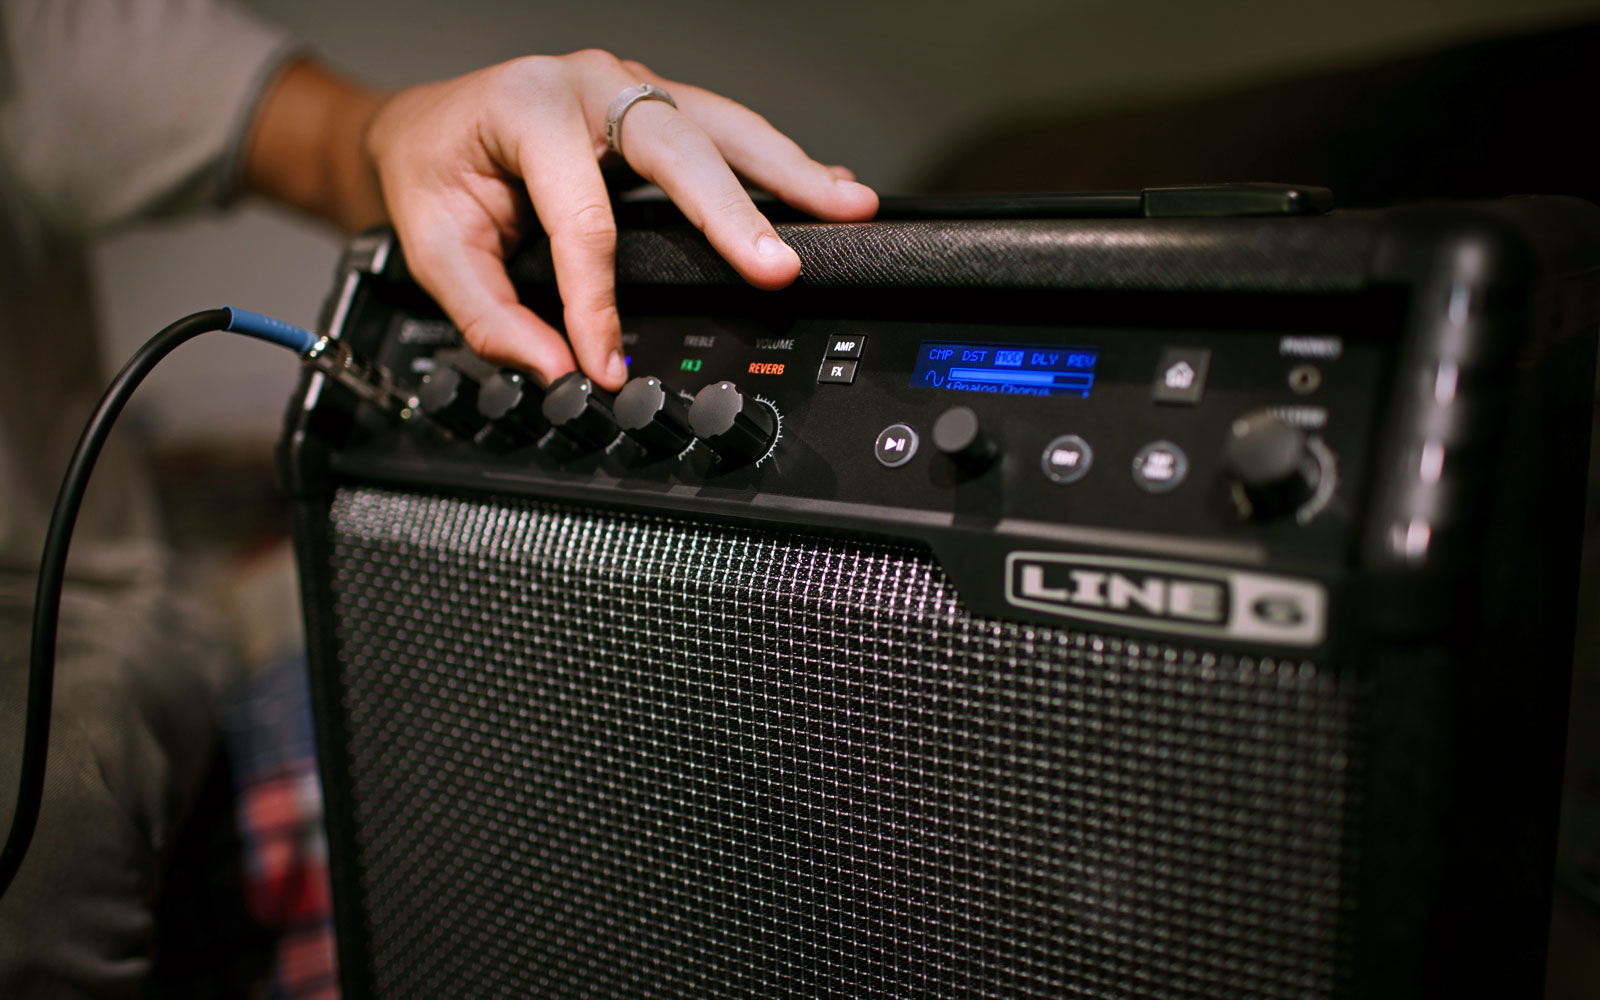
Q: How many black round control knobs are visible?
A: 7